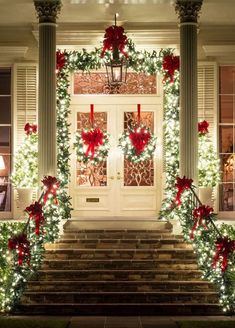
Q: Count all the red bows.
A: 13